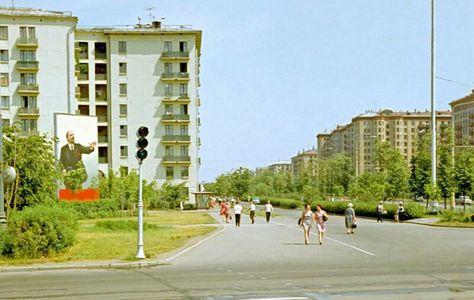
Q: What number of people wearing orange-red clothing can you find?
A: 1